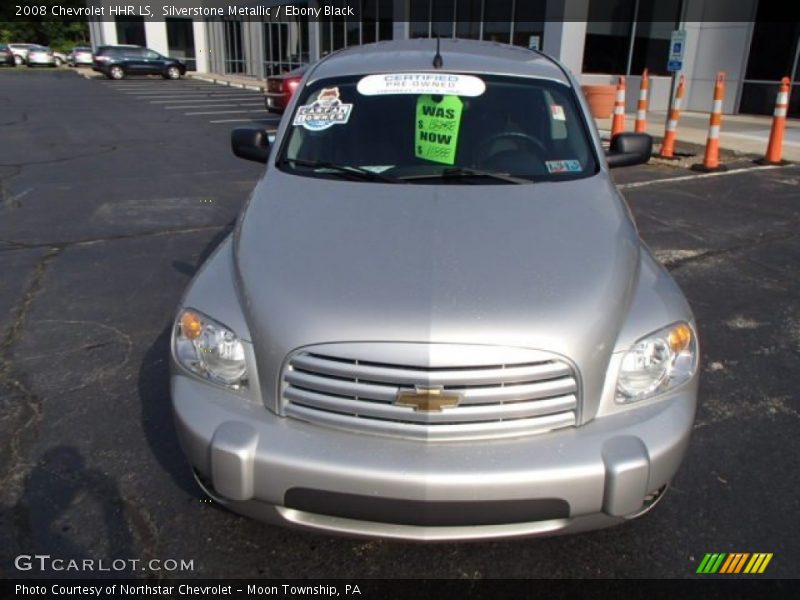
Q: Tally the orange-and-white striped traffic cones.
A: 5